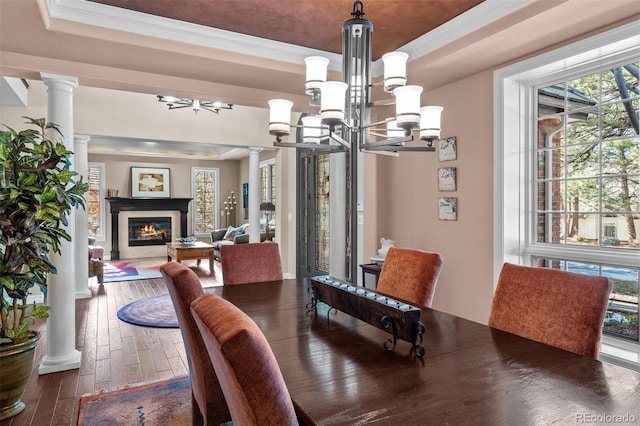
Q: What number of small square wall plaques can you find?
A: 3